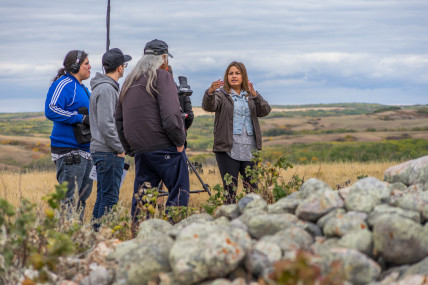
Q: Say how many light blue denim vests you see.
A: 1